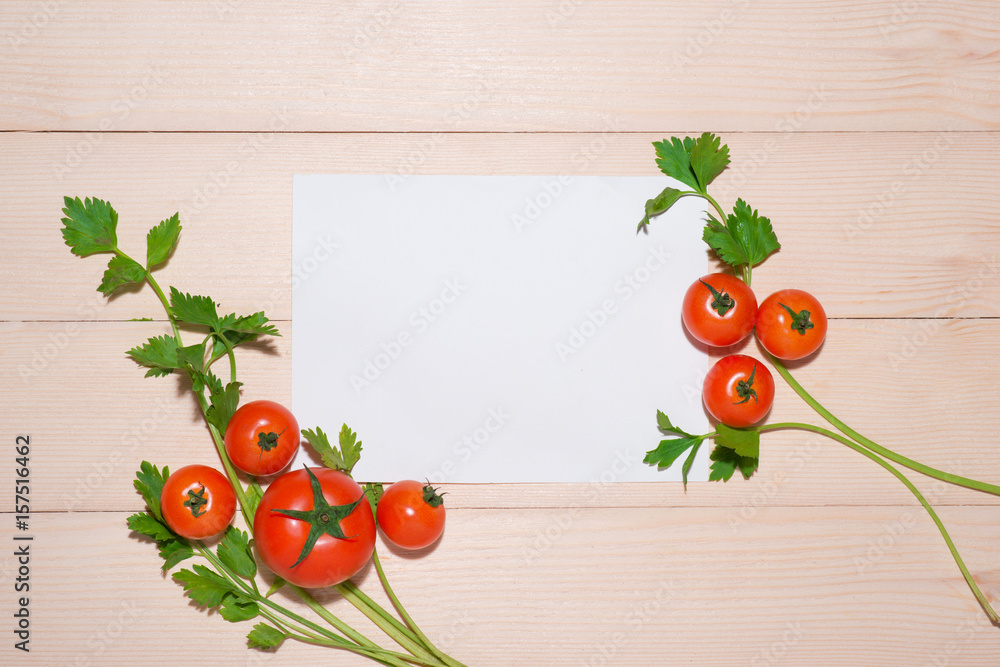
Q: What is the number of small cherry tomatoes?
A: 6